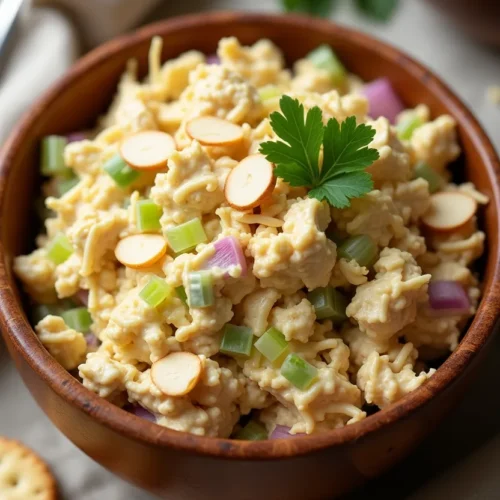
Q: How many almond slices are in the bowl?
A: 6